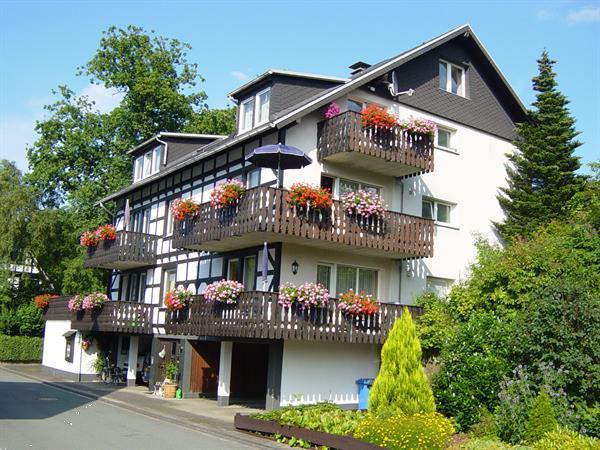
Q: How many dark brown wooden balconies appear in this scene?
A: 5